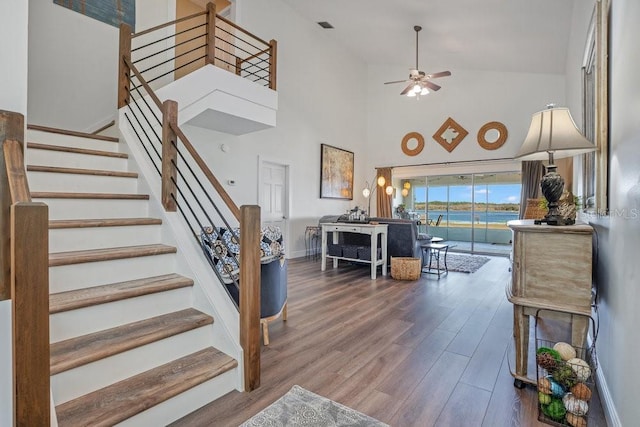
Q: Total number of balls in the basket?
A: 12